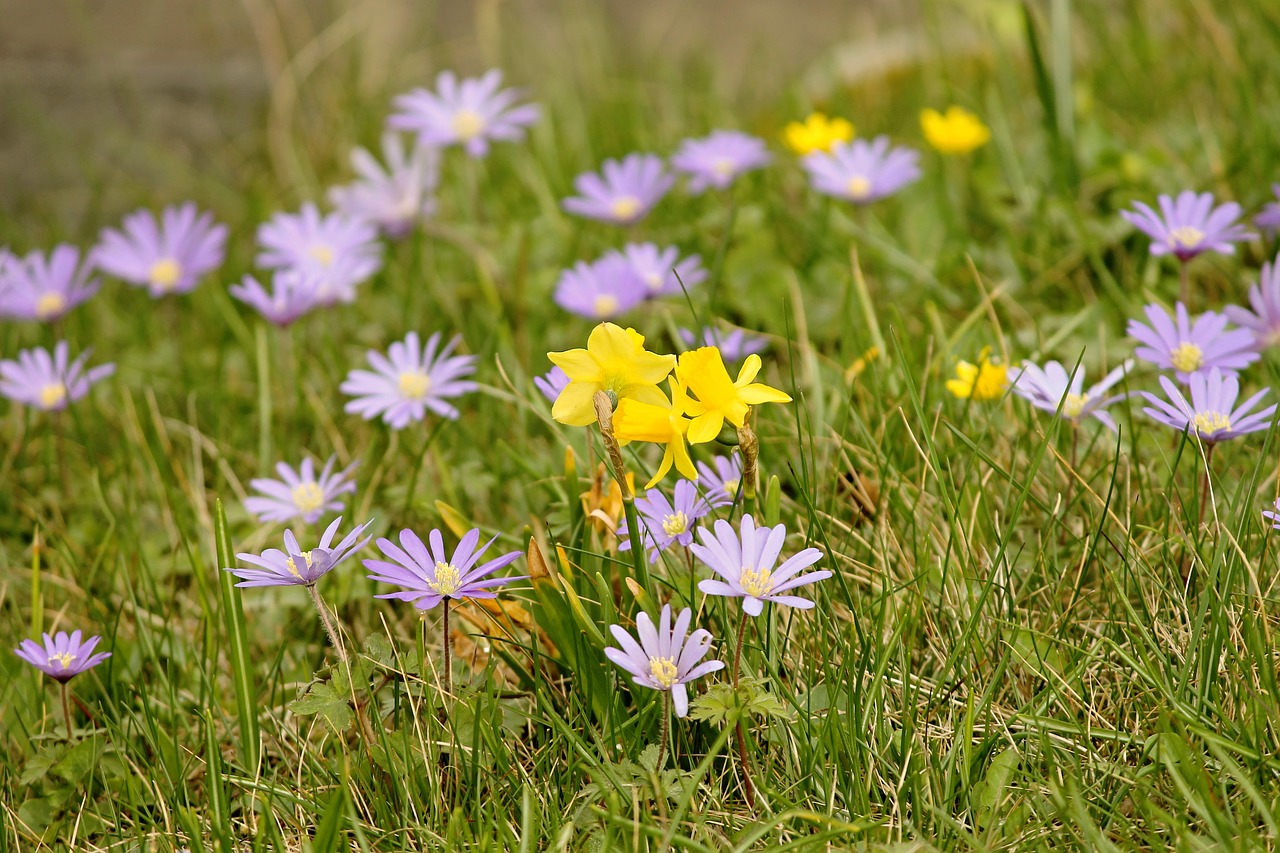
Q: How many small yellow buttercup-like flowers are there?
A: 3